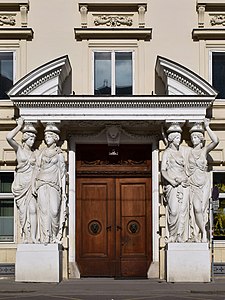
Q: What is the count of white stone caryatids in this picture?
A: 4